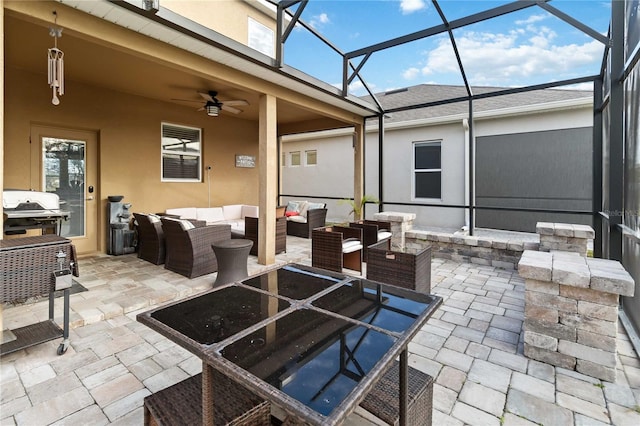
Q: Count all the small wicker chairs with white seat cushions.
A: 2